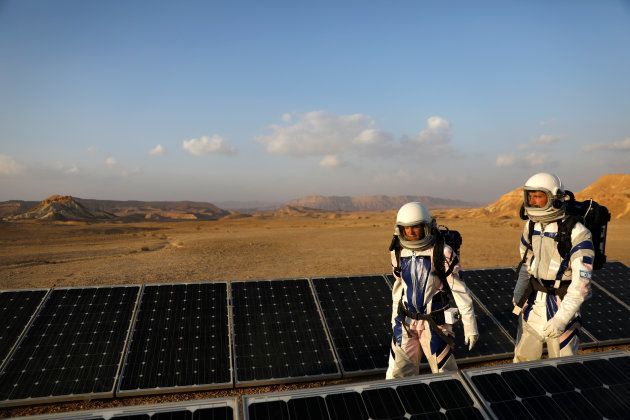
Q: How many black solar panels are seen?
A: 12